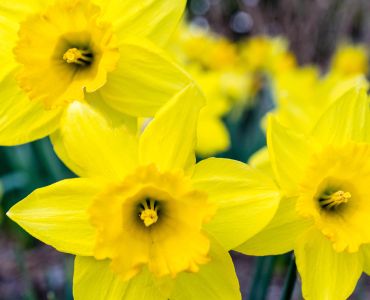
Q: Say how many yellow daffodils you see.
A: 3